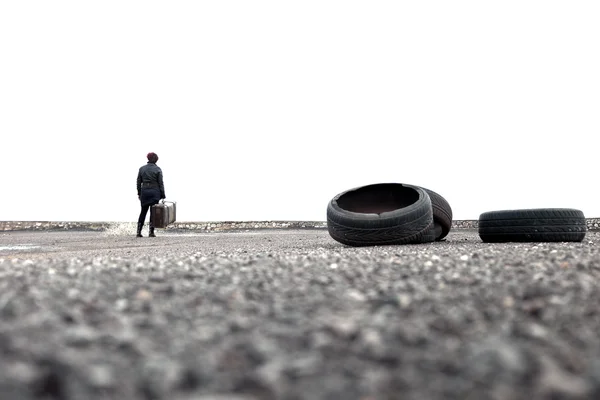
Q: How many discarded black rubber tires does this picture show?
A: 3